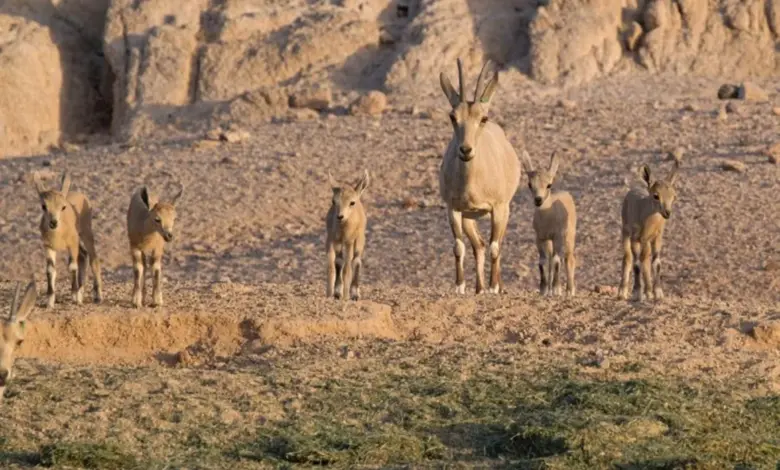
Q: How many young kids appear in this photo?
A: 5